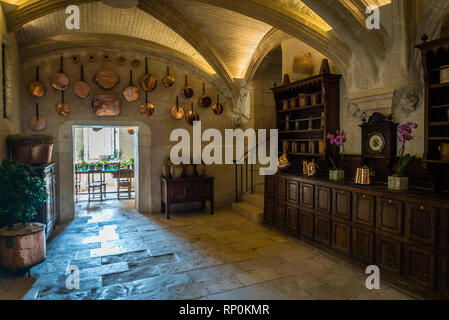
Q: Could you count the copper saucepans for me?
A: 14